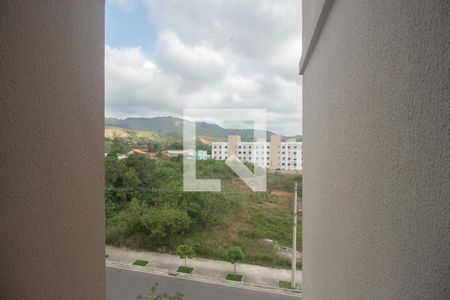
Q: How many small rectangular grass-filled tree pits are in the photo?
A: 4